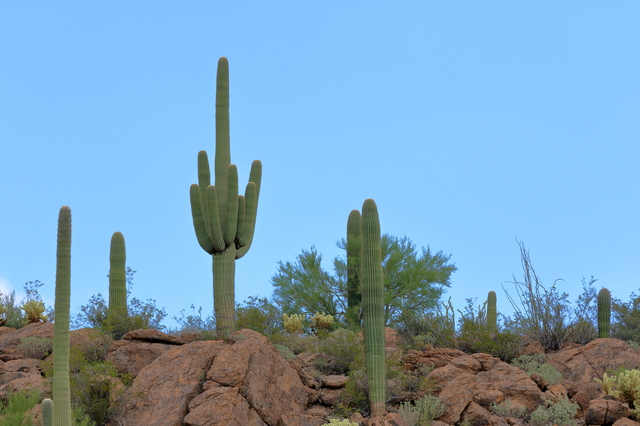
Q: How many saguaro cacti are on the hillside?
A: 8